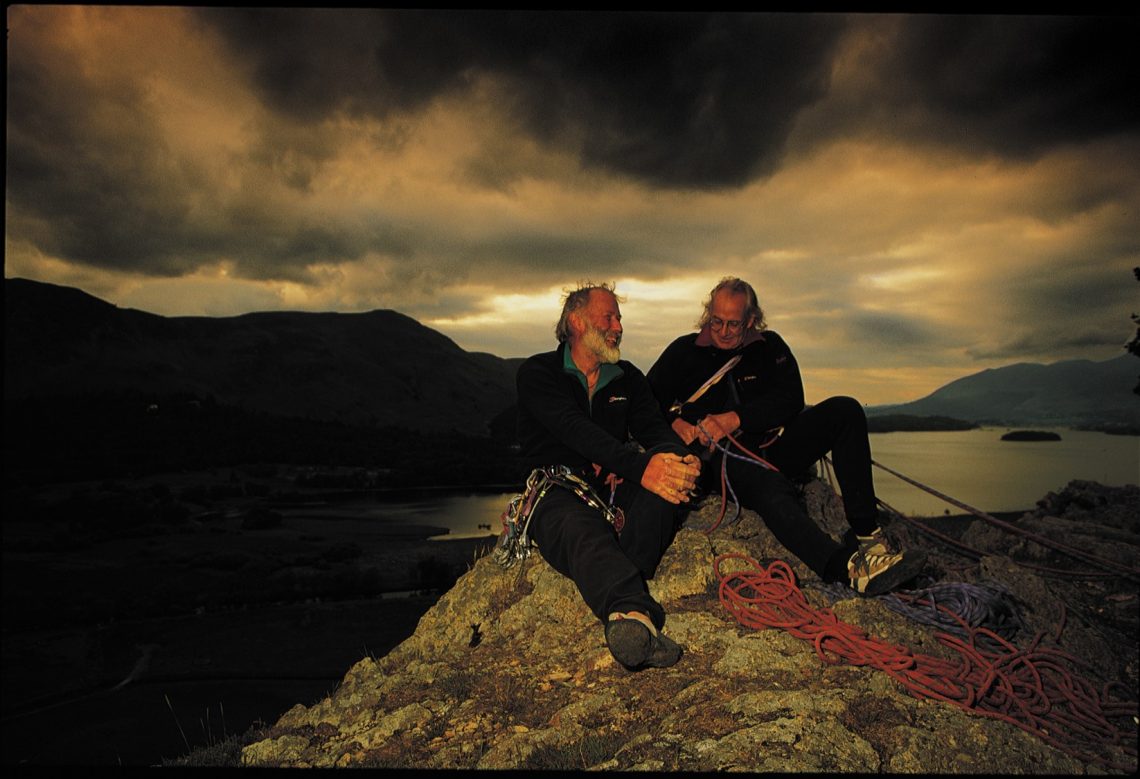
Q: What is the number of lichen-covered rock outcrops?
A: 1